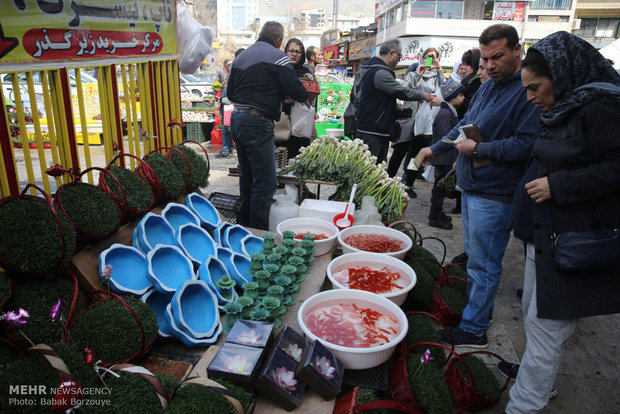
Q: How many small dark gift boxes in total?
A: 5